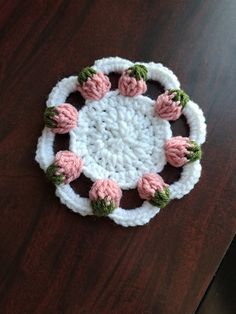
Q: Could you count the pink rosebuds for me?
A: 8